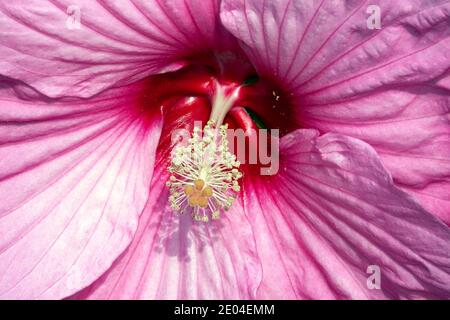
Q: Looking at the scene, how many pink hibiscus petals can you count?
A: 5